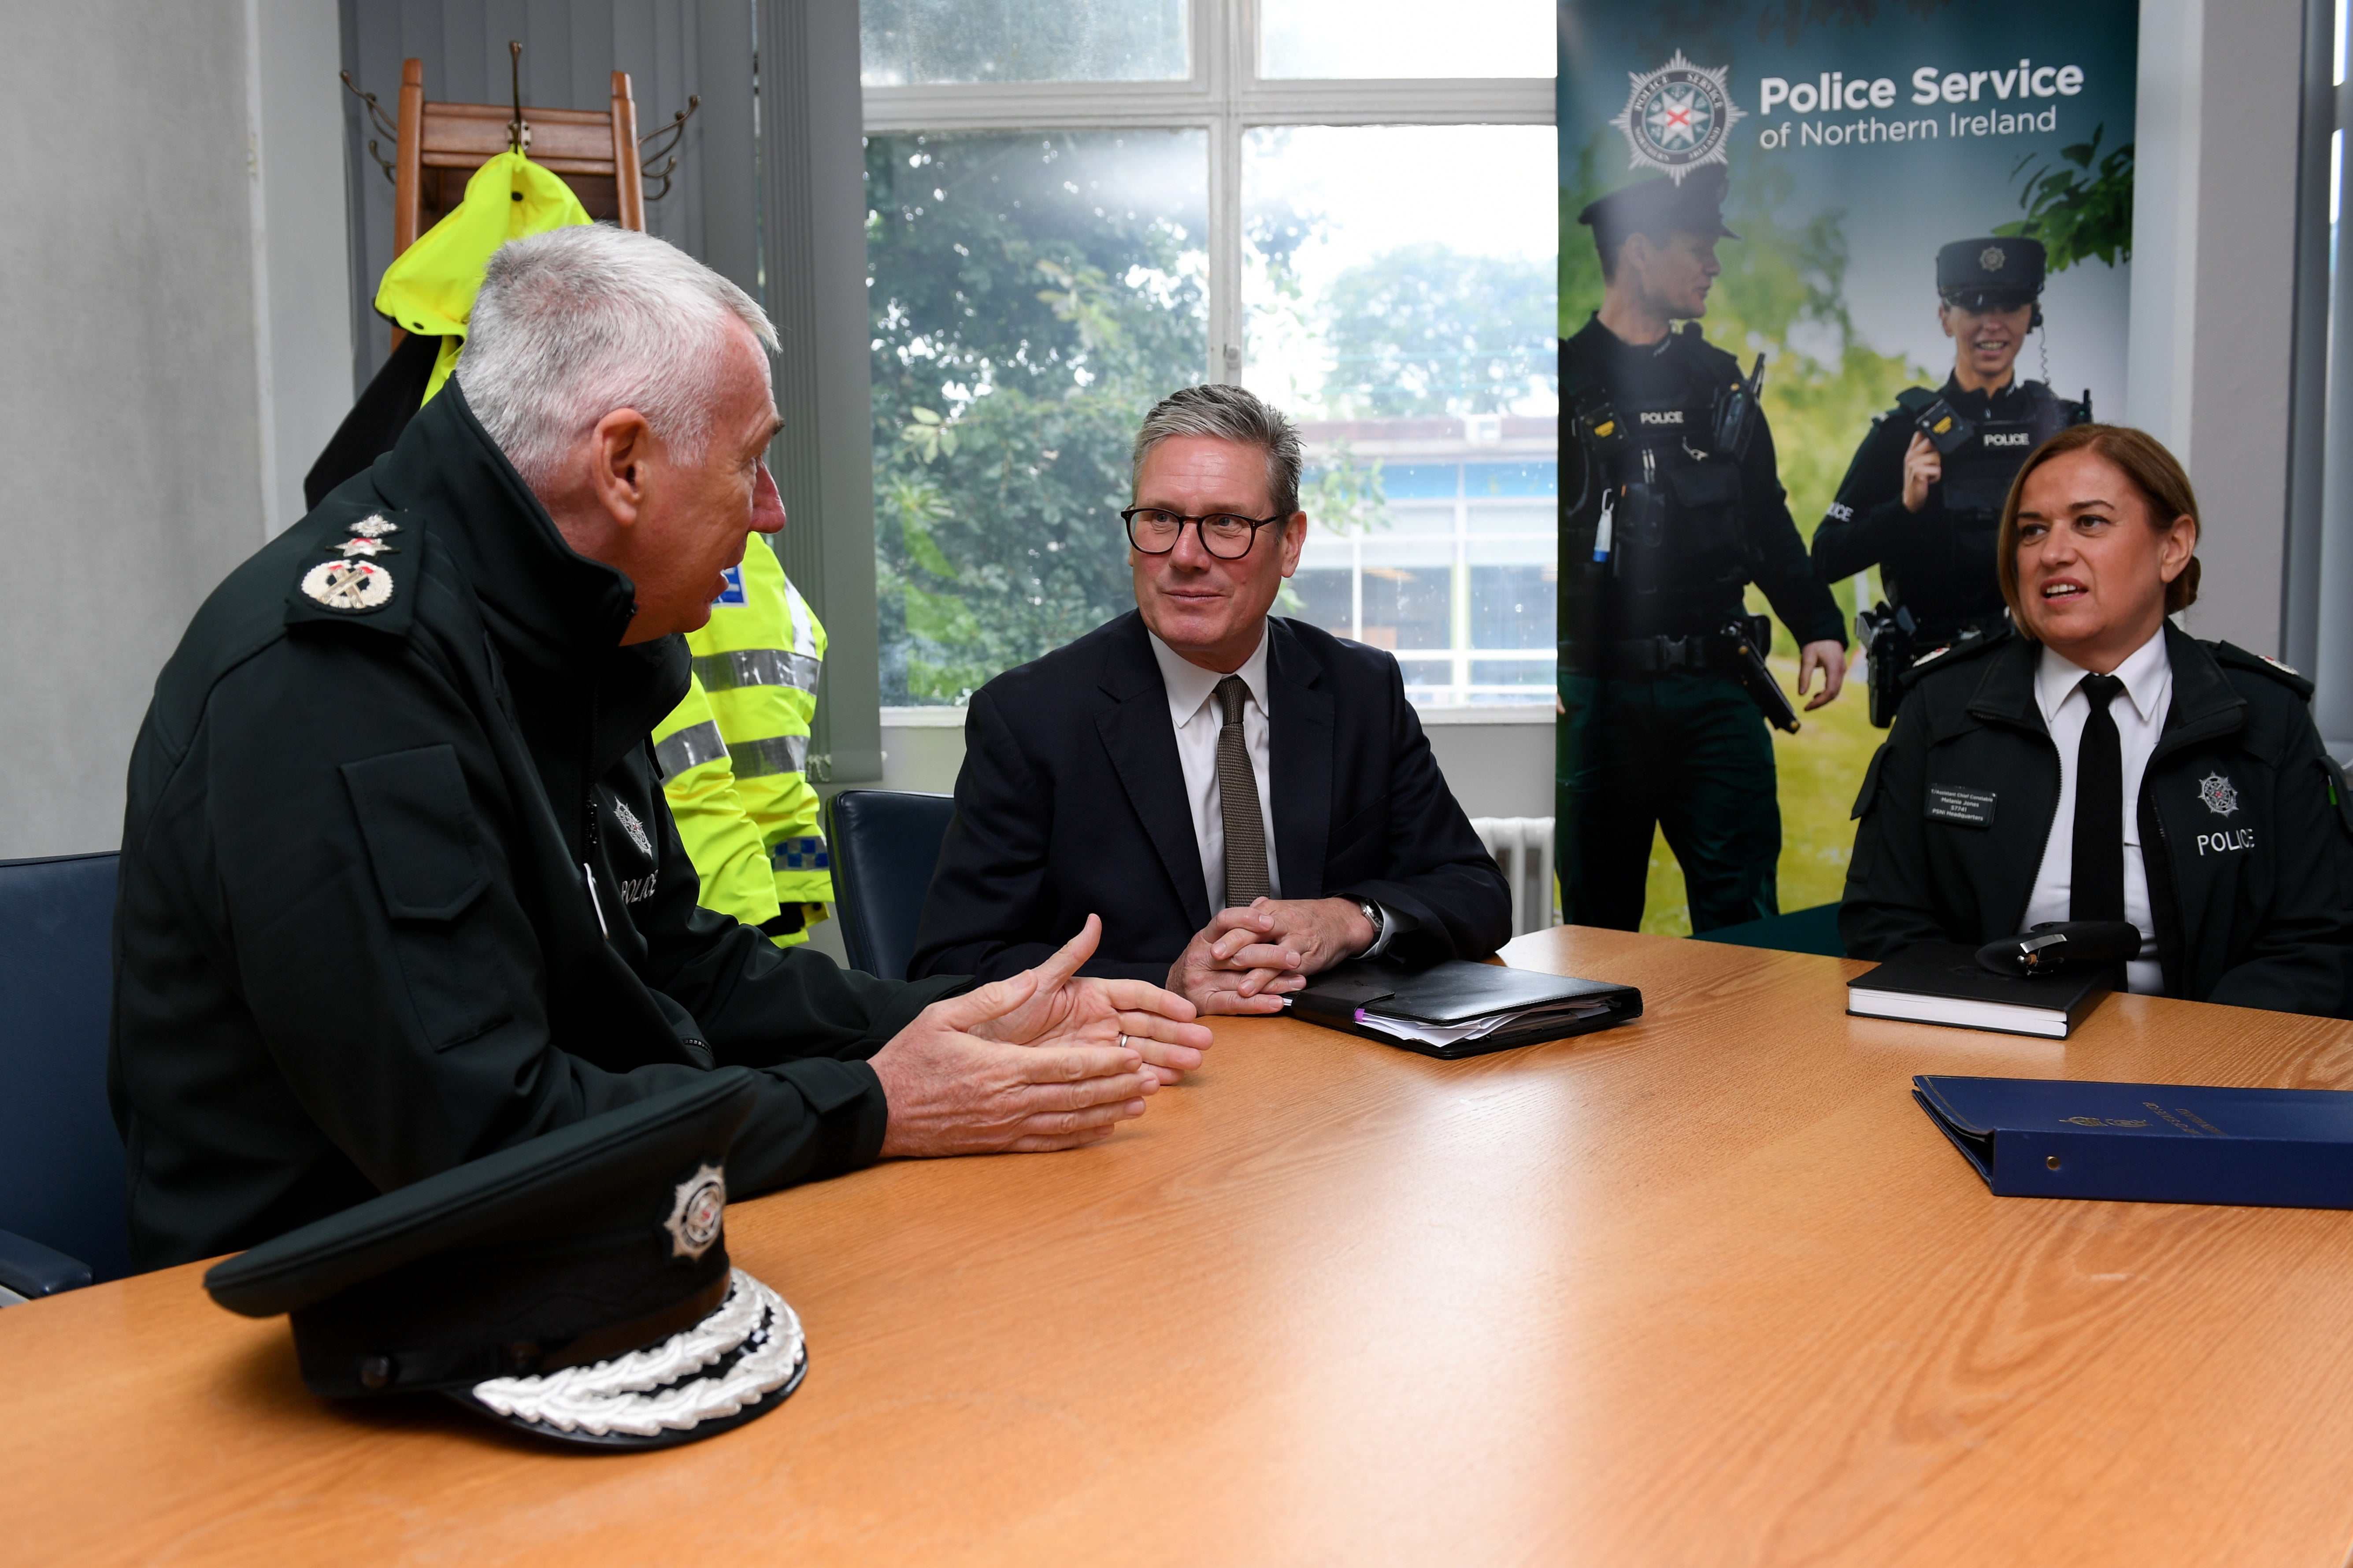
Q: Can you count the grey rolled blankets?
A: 0